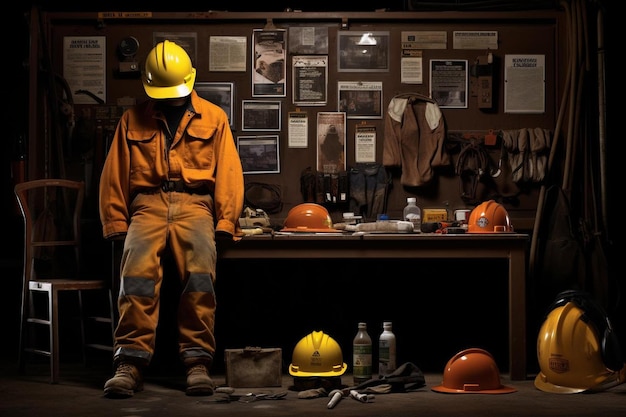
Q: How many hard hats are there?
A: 6